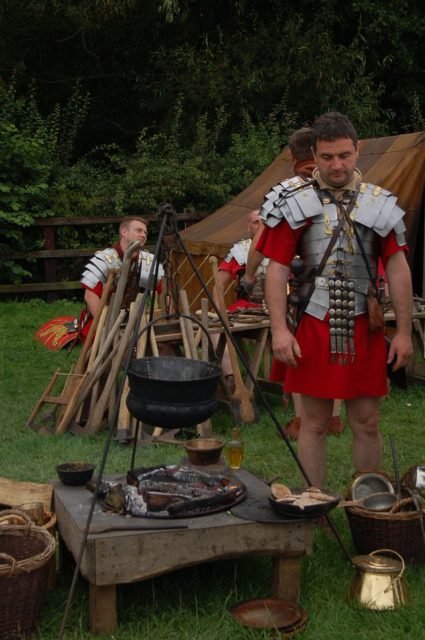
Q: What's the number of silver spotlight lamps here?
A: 0